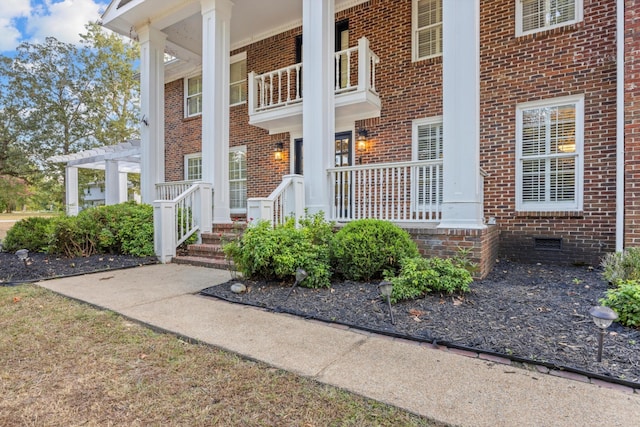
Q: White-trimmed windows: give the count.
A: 8